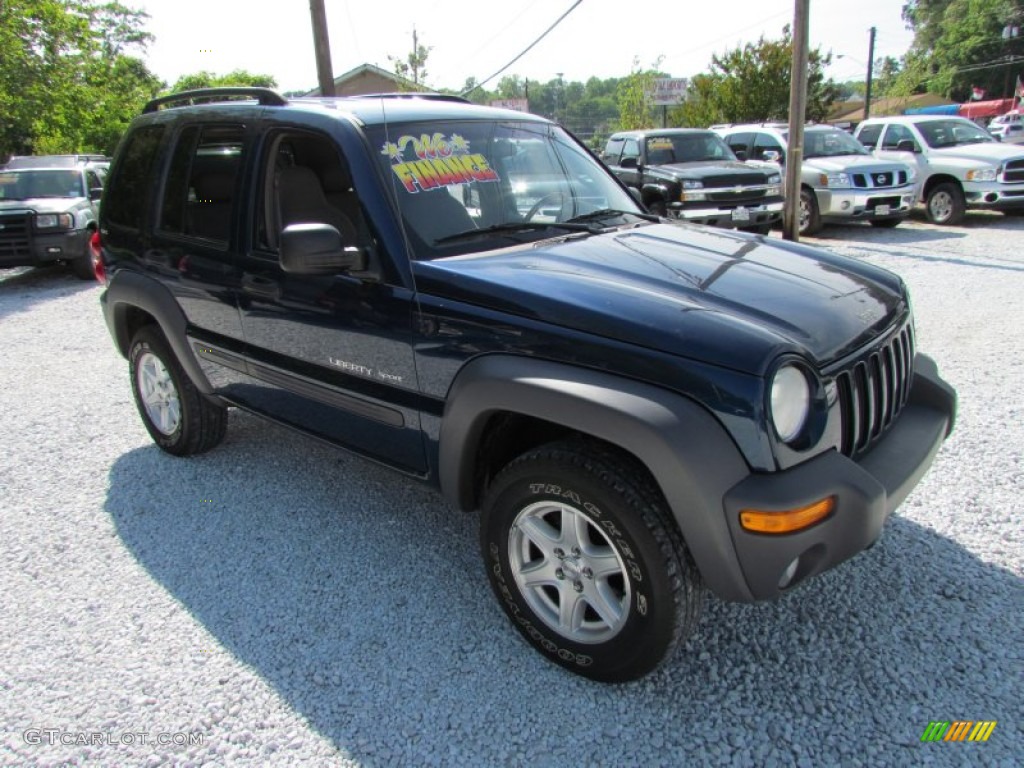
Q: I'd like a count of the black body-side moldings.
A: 2